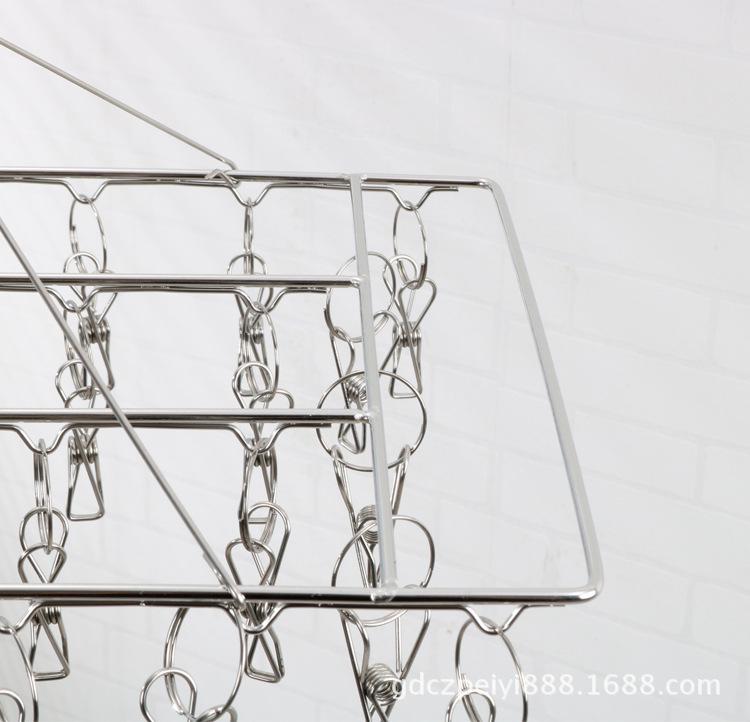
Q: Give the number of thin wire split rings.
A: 13